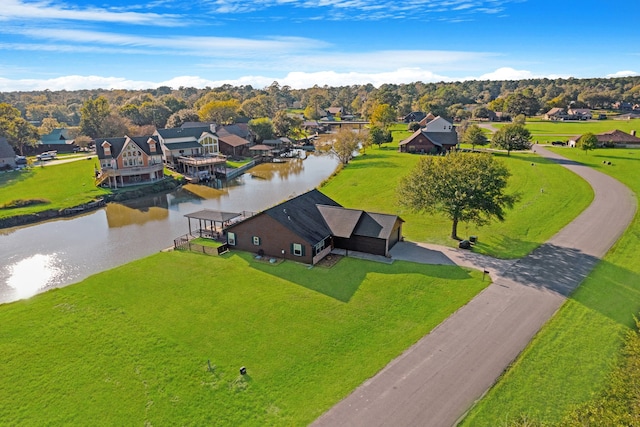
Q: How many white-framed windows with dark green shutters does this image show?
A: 3